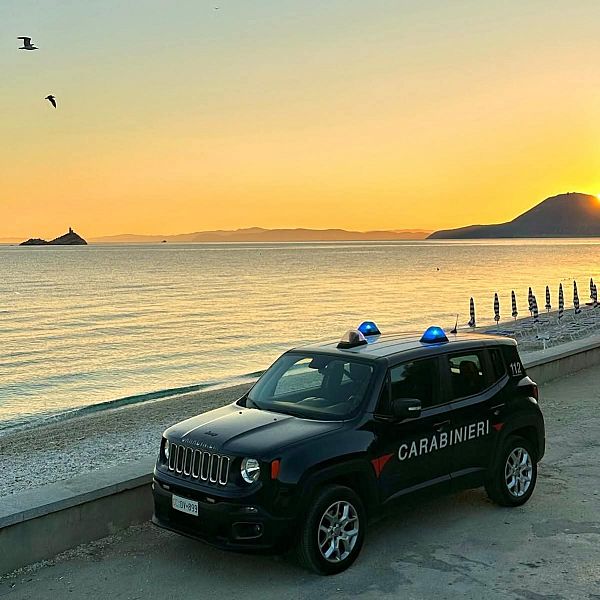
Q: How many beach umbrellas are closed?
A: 10